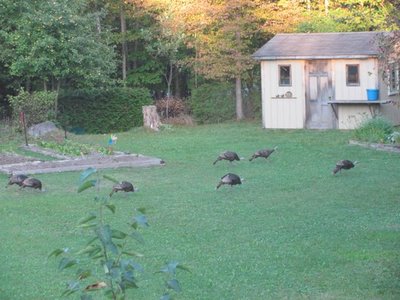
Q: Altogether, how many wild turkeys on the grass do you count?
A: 7